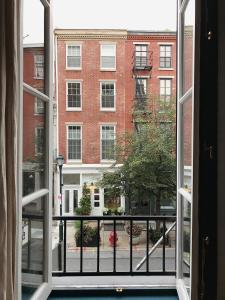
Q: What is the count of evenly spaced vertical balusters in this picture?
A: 7